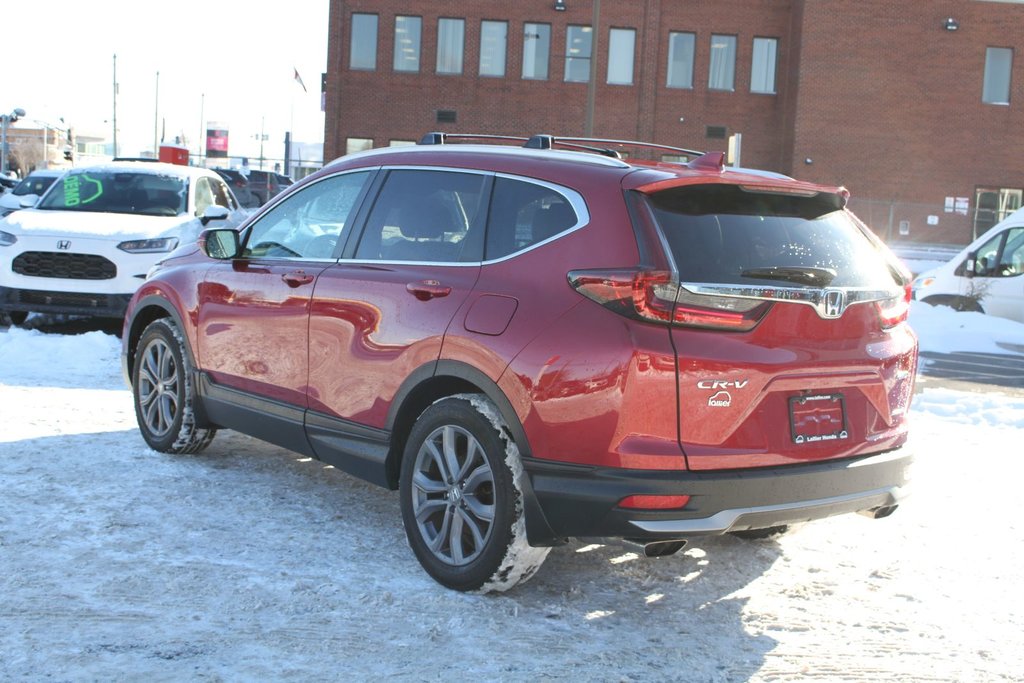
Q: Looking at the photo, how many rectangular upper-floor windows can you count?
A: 11